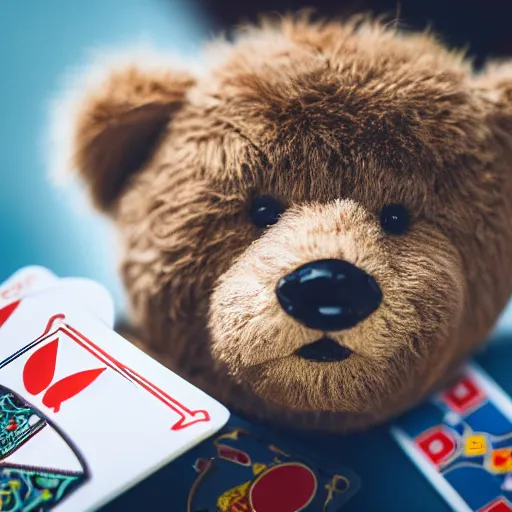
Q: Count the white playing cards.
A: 3